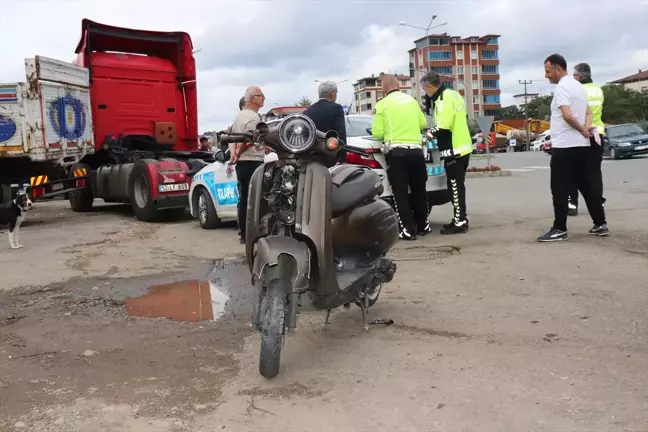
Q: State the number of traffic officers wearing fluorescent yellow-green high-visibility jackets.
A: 3